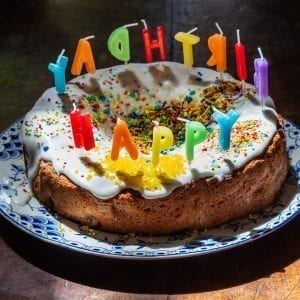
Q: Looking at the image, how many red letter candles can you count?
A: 3